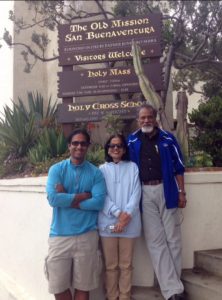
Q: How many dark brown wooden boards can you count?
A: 3